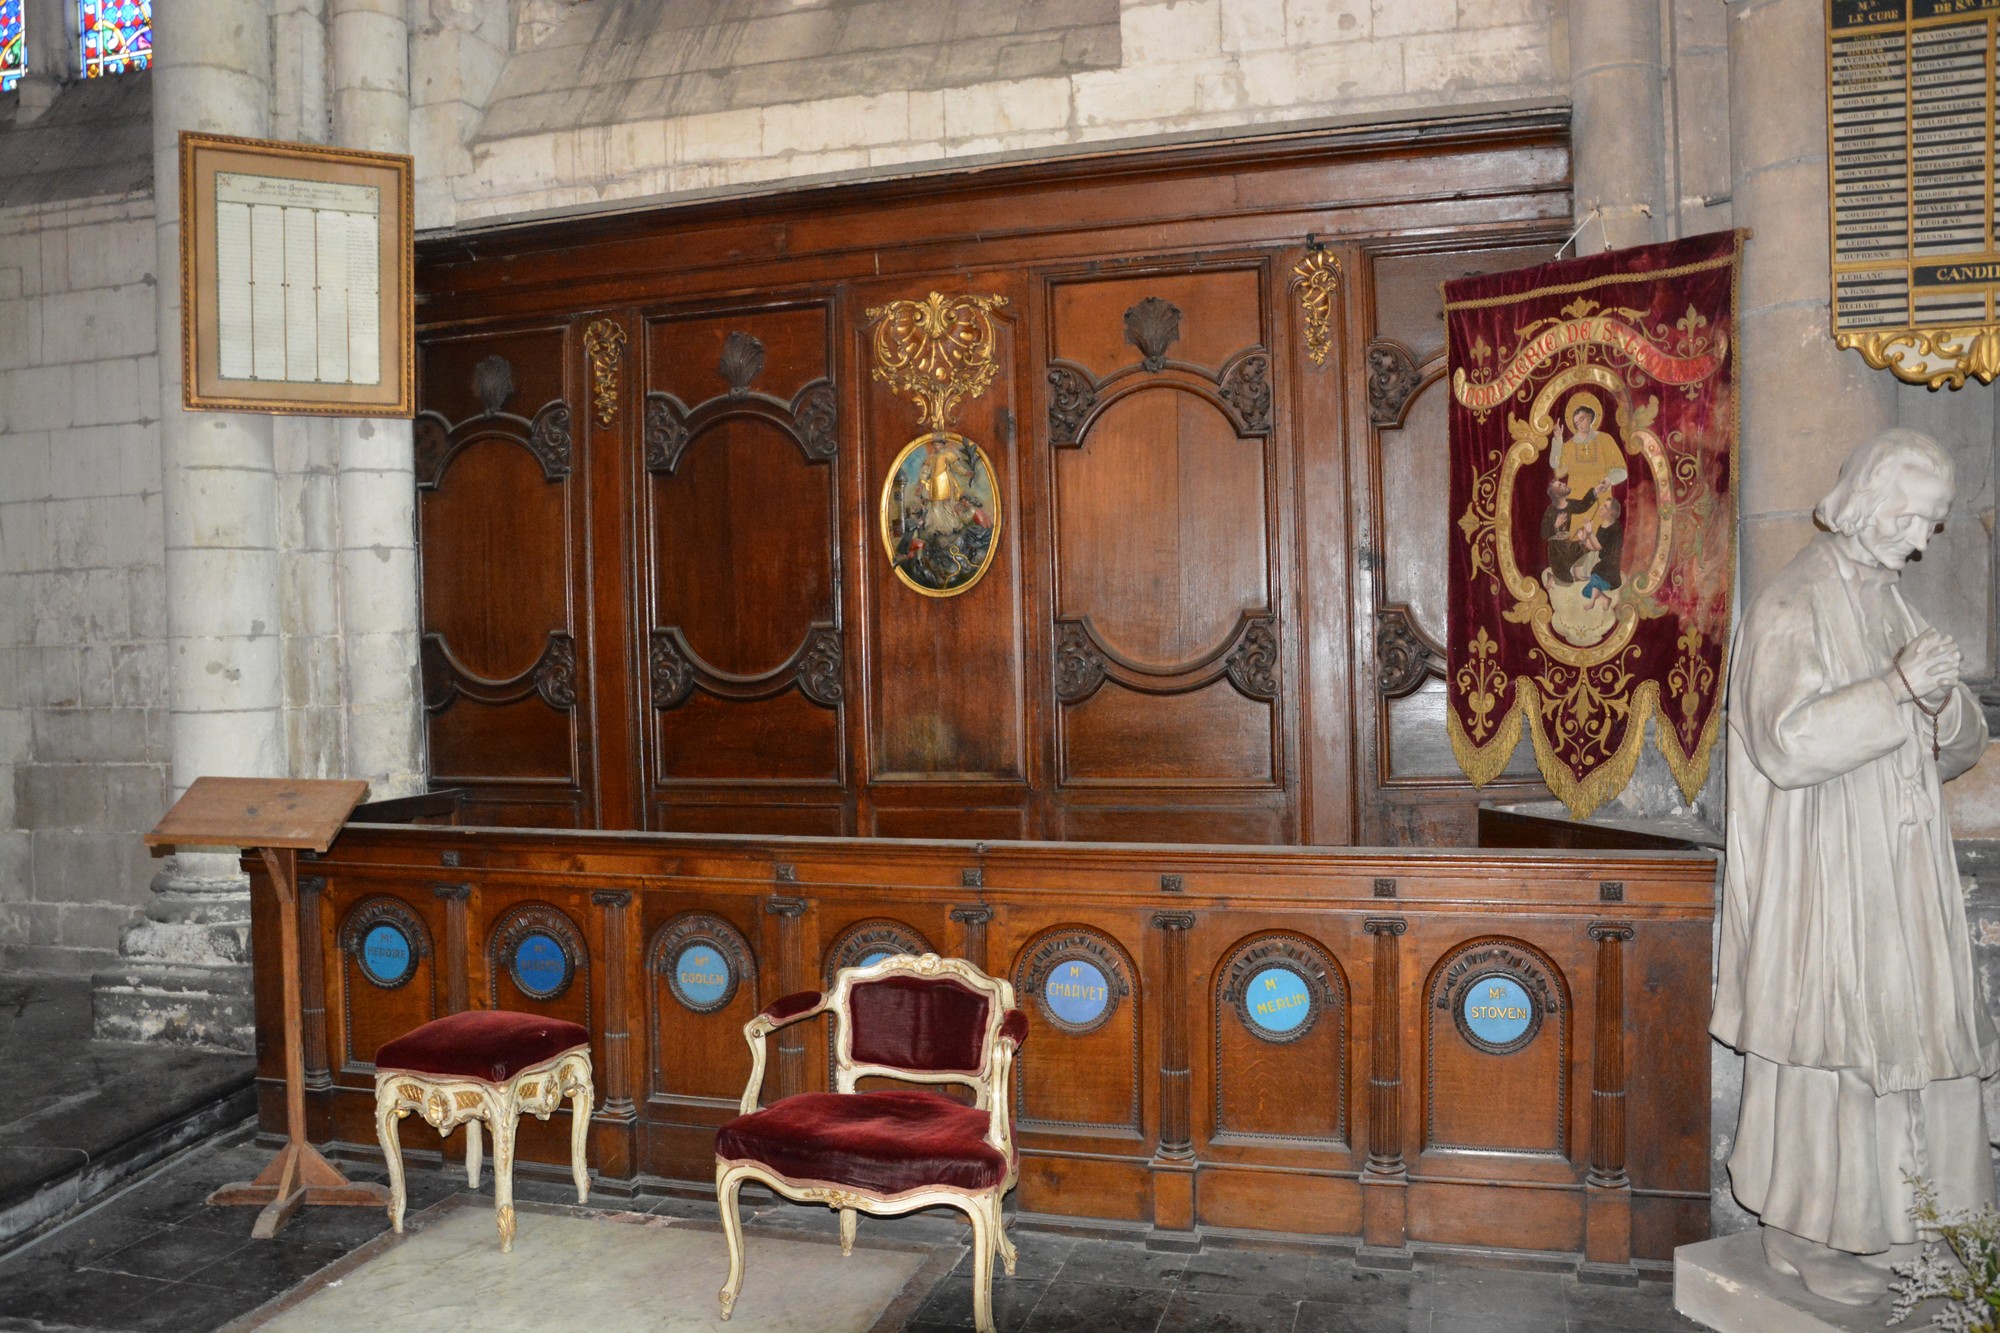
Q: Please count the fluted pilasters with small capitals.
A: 8